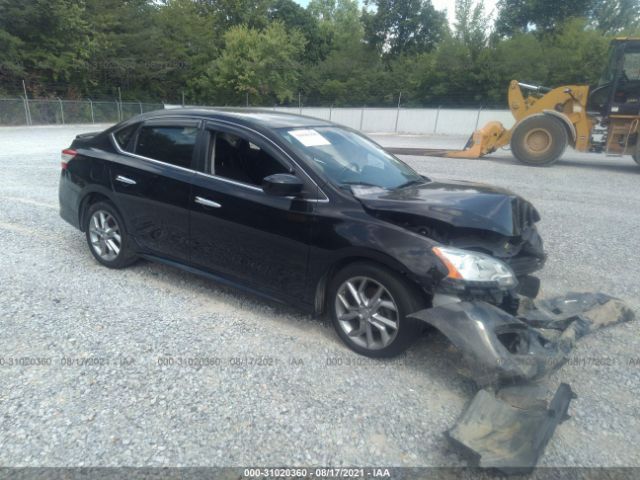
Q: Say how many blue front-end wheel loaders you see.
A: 0